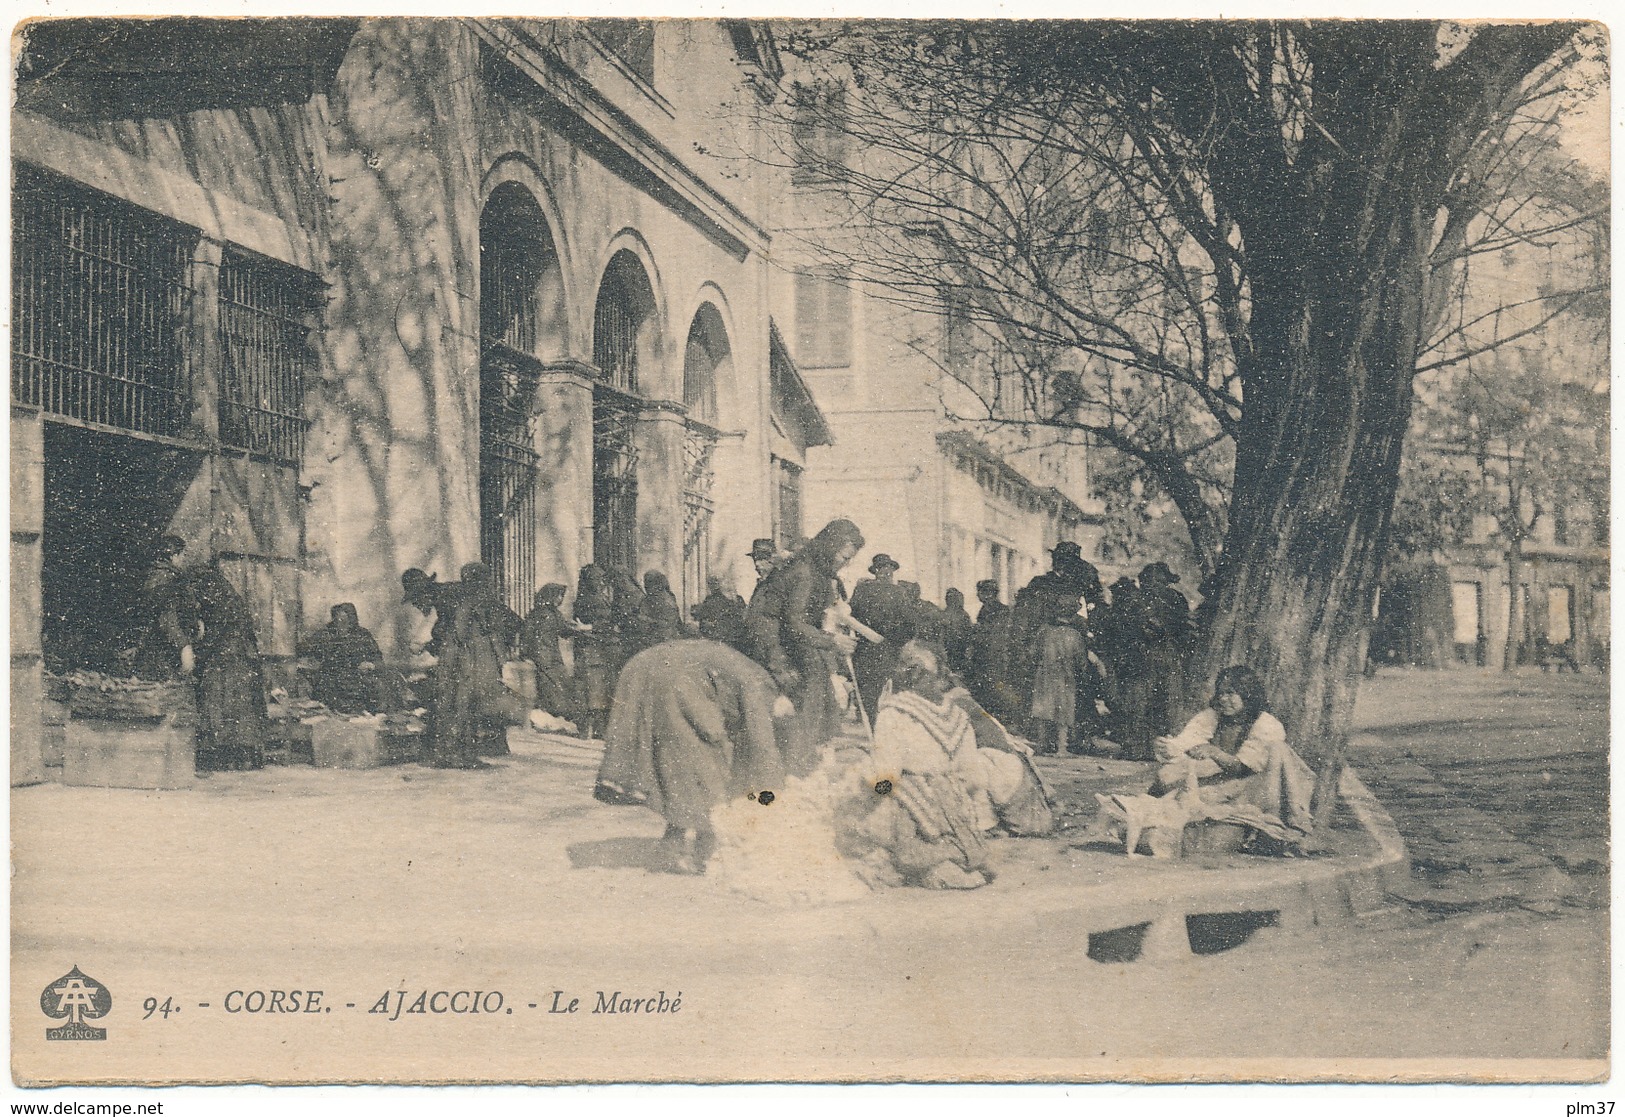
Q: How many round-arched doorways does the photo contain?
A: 3